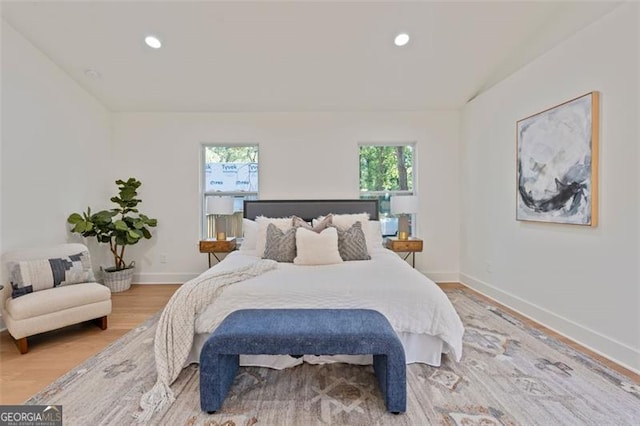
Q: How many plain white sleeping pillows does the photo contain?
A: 2